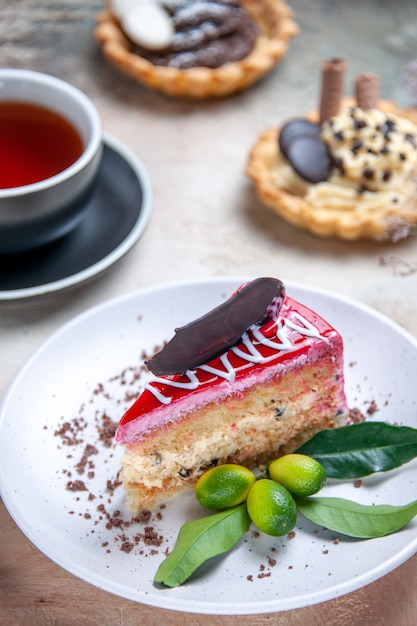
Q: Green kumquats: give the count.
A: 3